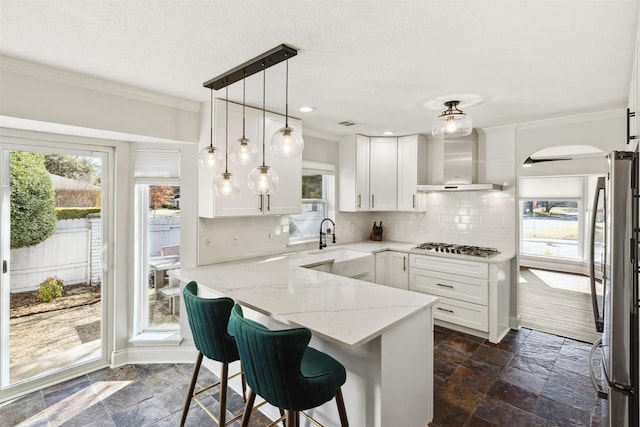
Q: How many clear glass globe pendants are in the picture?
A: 5